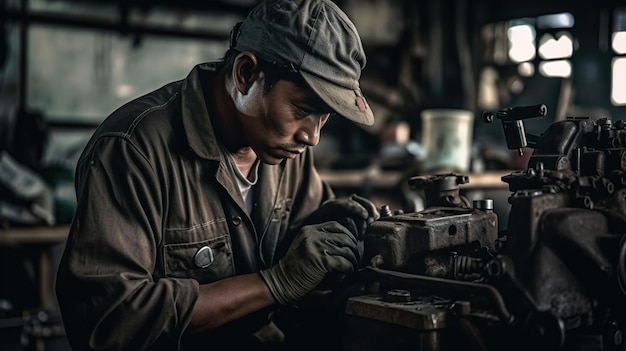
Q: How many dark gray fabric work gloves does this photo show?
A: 2